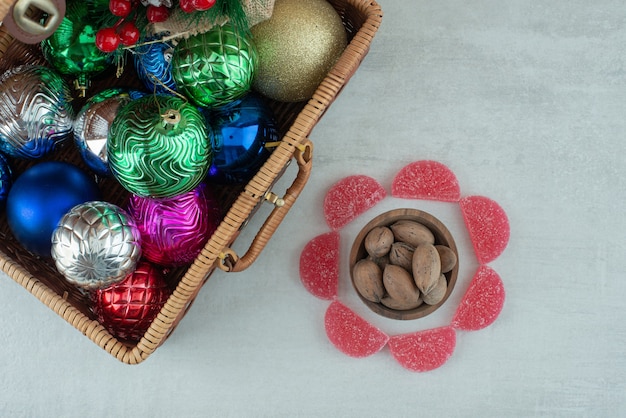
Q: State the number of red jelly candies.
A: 7